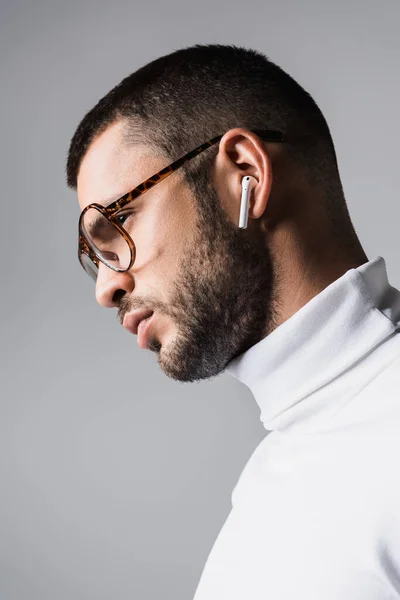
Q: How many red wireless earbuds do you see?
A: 0